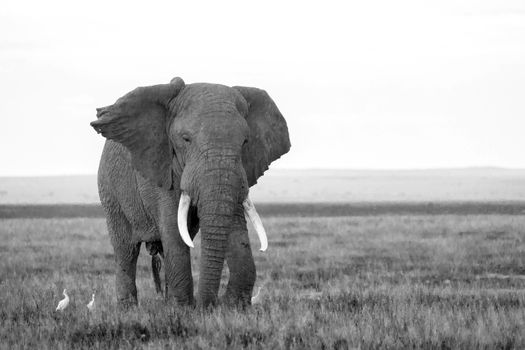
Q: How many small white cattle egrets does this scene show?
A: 3